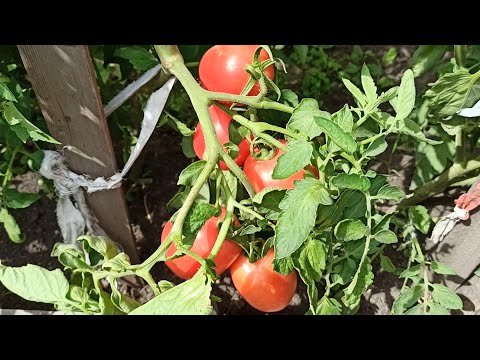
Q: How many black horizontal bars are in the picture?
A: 2